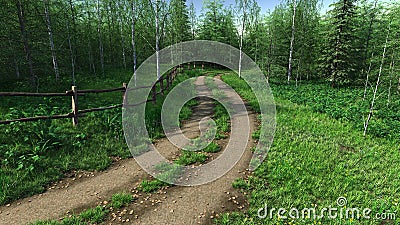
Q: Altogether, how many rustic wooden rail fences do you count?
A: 1